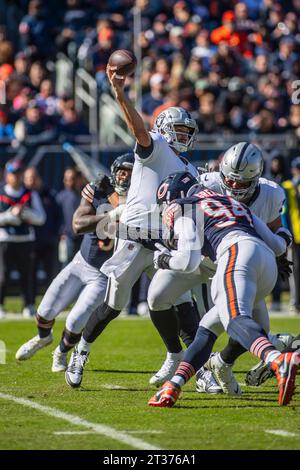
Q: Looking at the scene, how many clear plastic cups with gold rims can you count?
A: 0